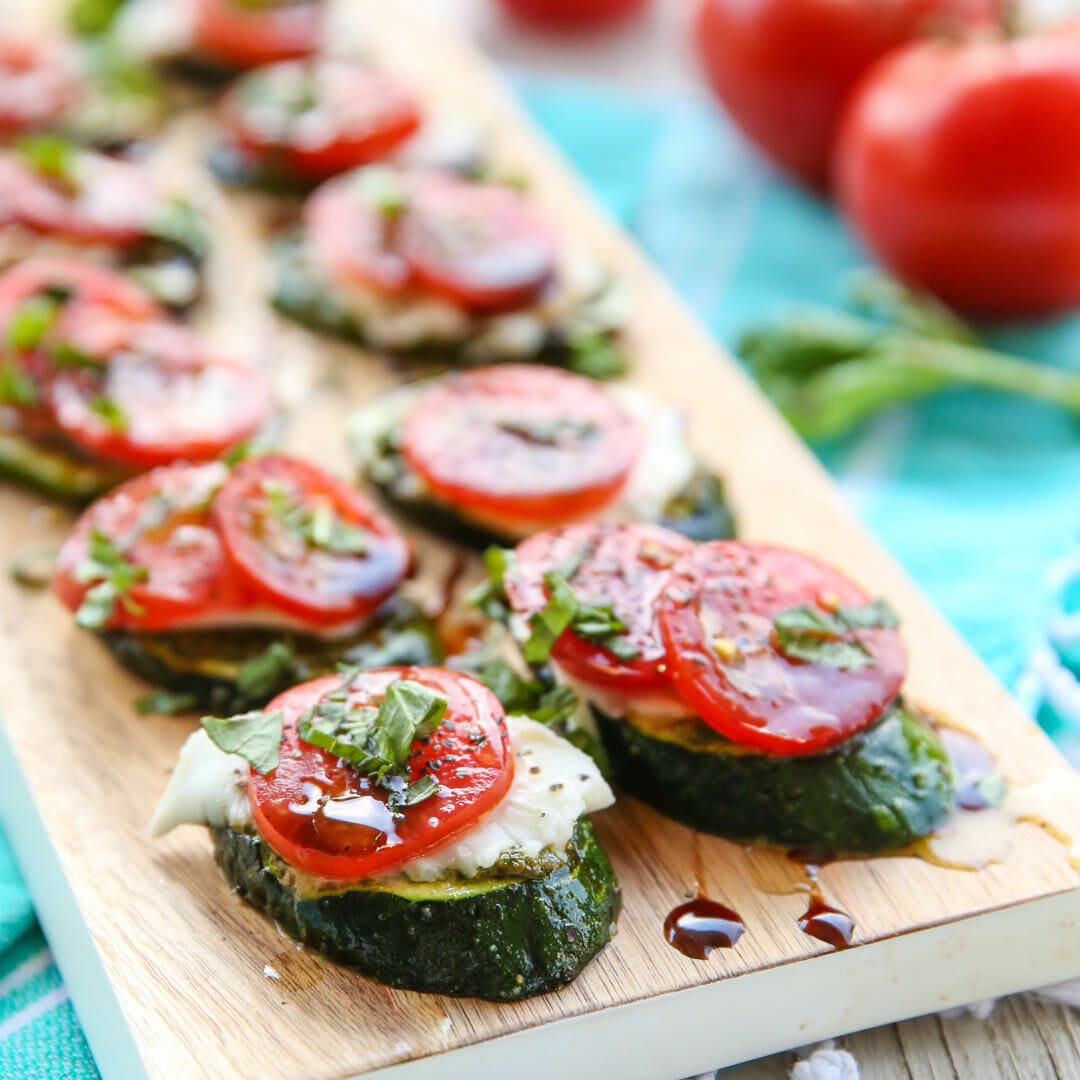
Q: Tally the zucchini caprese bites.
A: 10